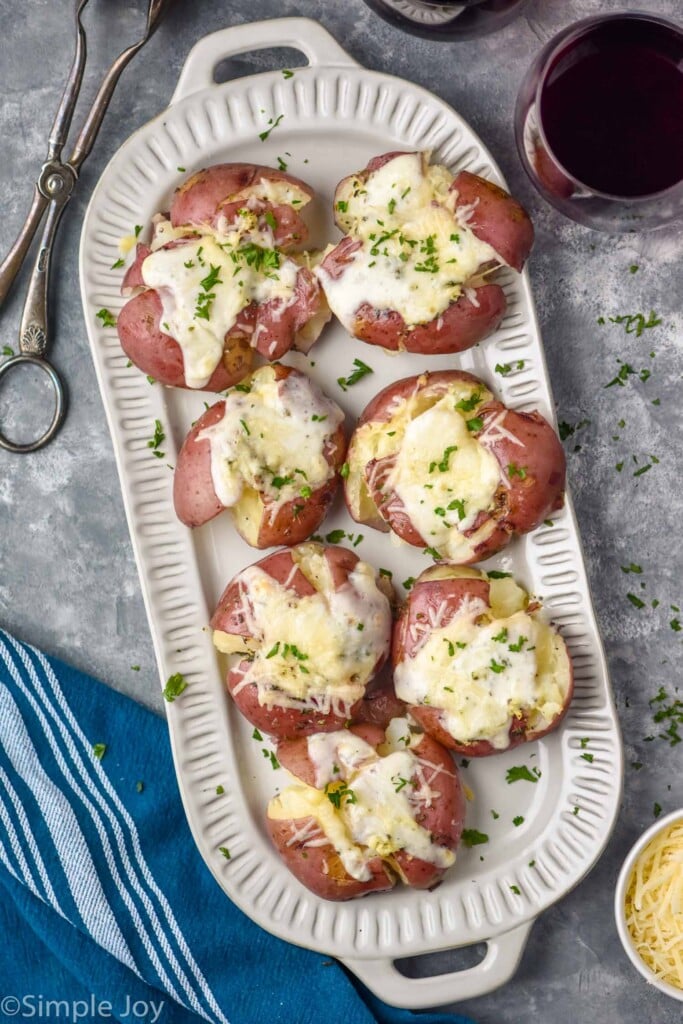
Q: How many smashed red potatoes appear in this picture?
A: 7